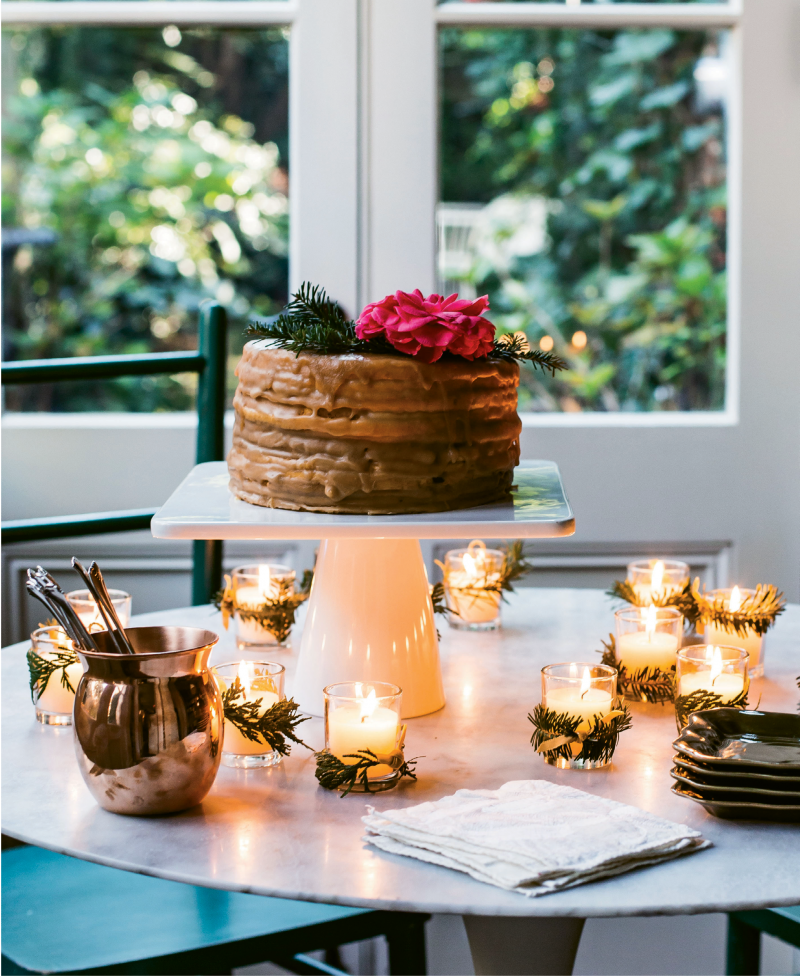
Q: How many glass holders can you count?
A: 11